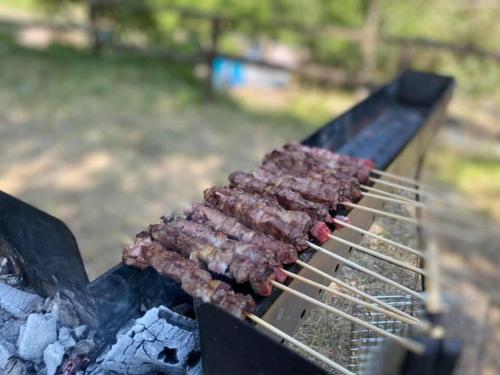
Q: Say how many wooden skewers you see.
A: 12